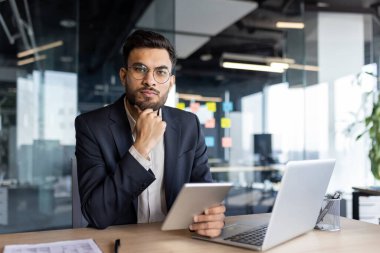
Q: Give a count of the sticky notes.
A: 8